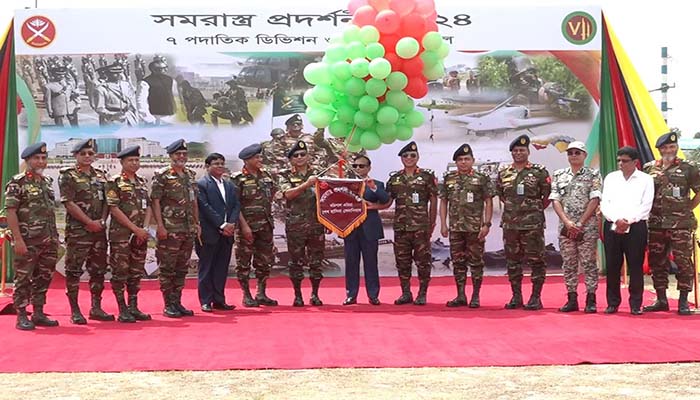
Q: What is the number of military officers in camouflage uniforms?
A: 11